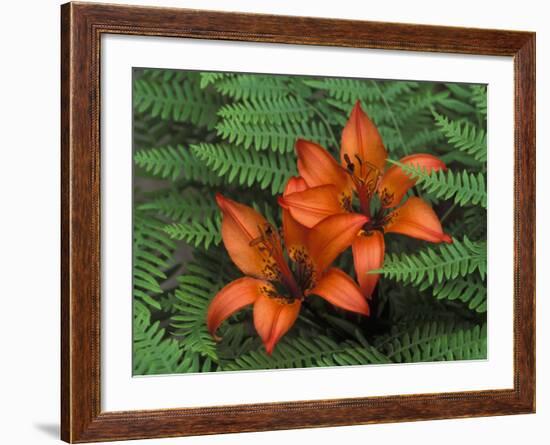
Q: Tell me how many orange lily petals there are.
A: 12